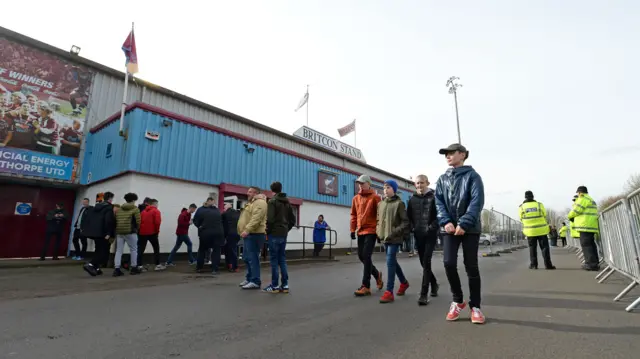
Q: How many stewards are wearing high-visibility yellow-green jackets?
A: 4